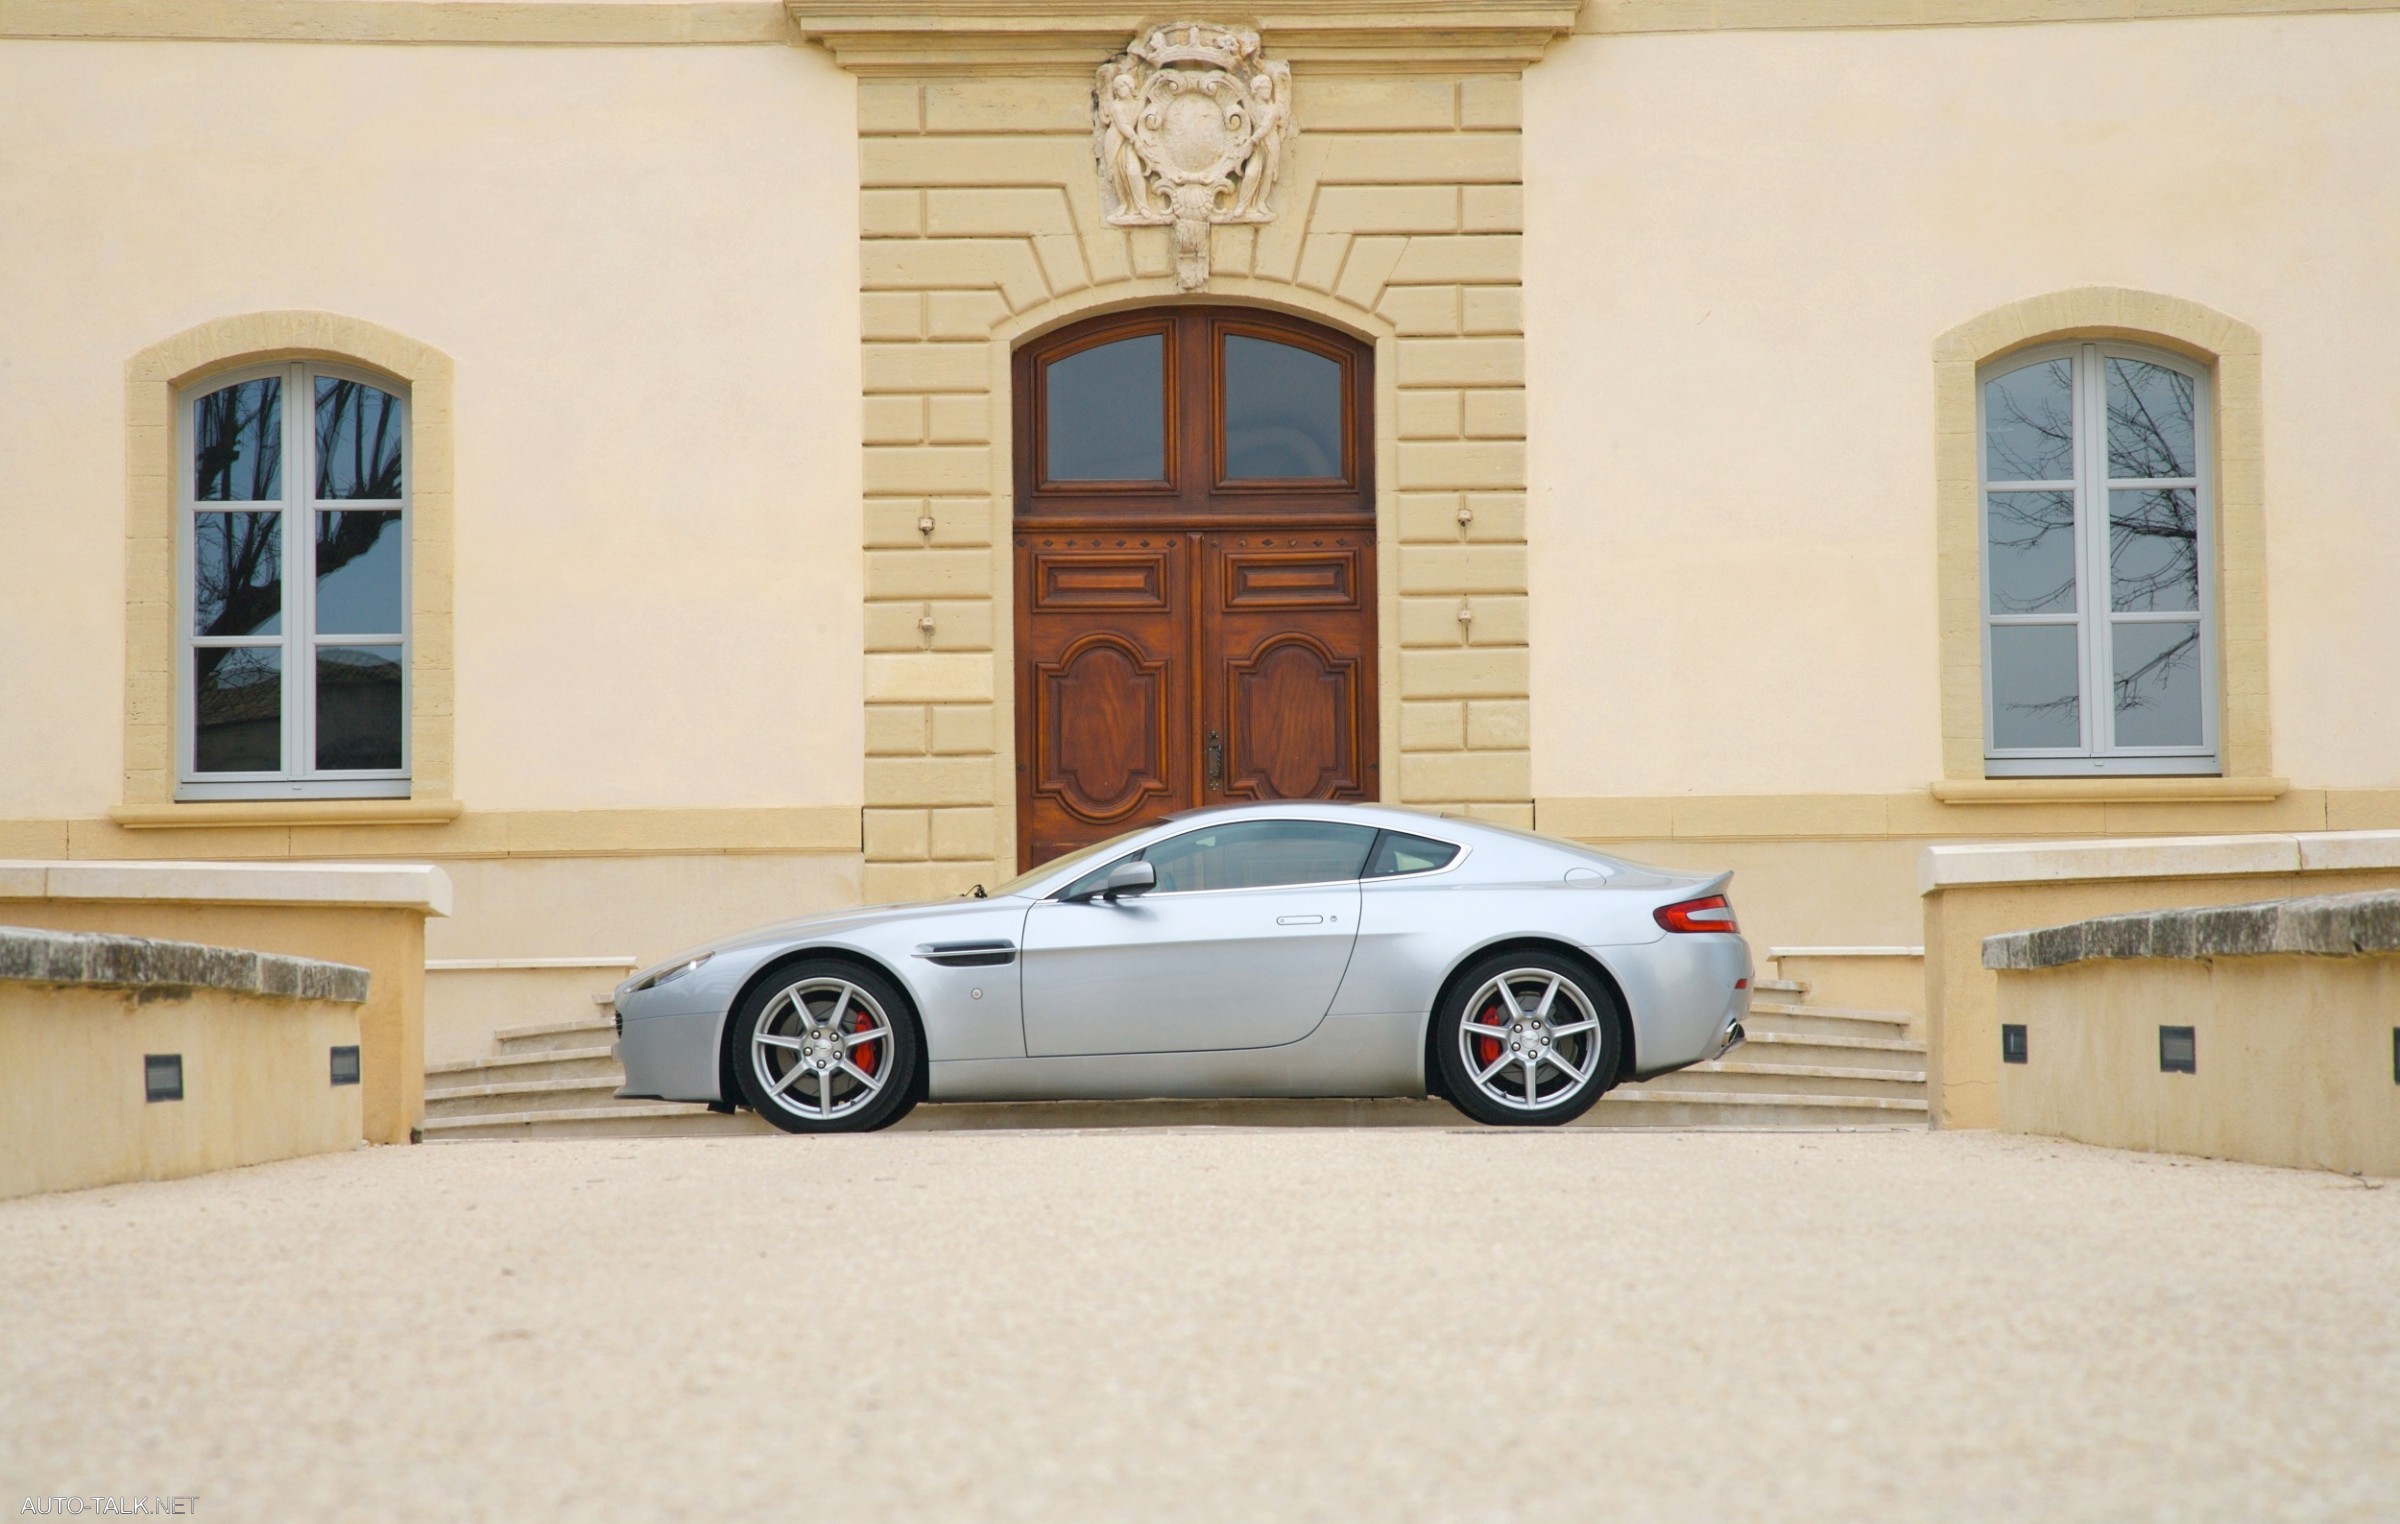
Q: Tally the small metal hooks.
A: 4